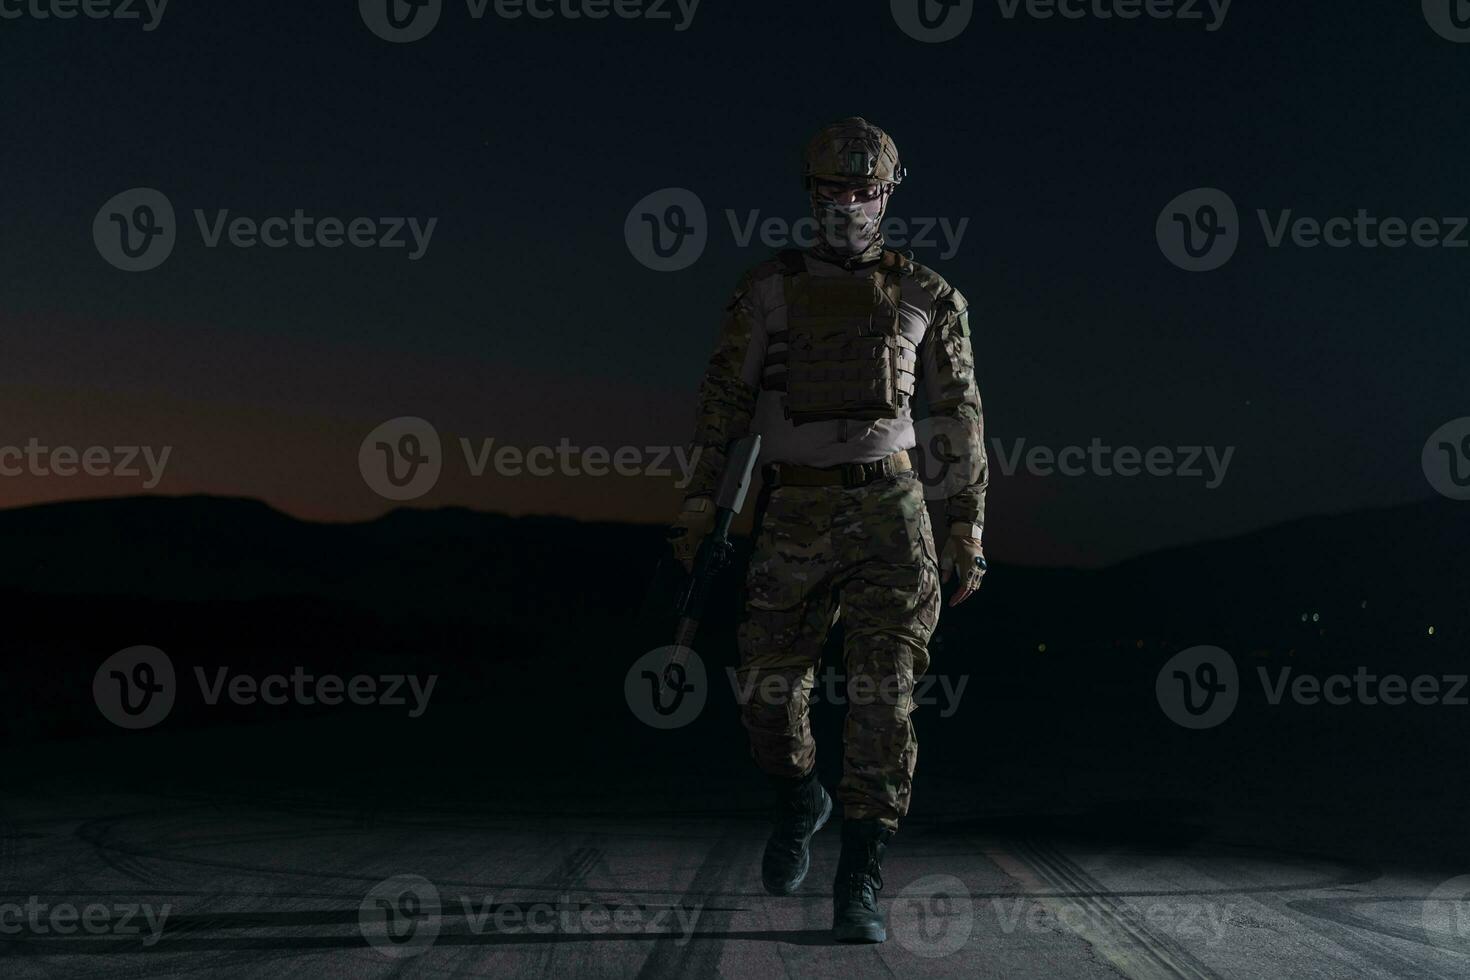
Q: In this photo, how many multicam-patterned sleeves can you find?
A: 2